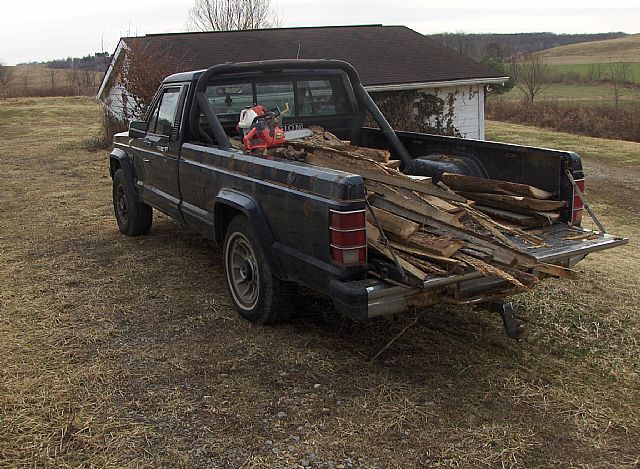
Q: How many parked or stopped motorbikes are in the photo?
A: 0